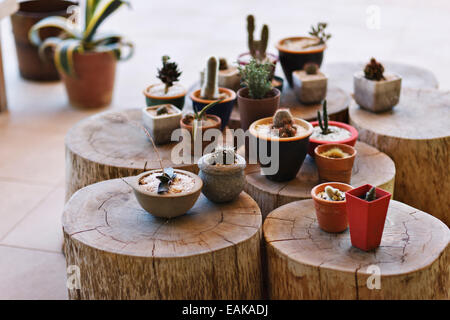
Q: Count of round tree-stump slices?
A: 7